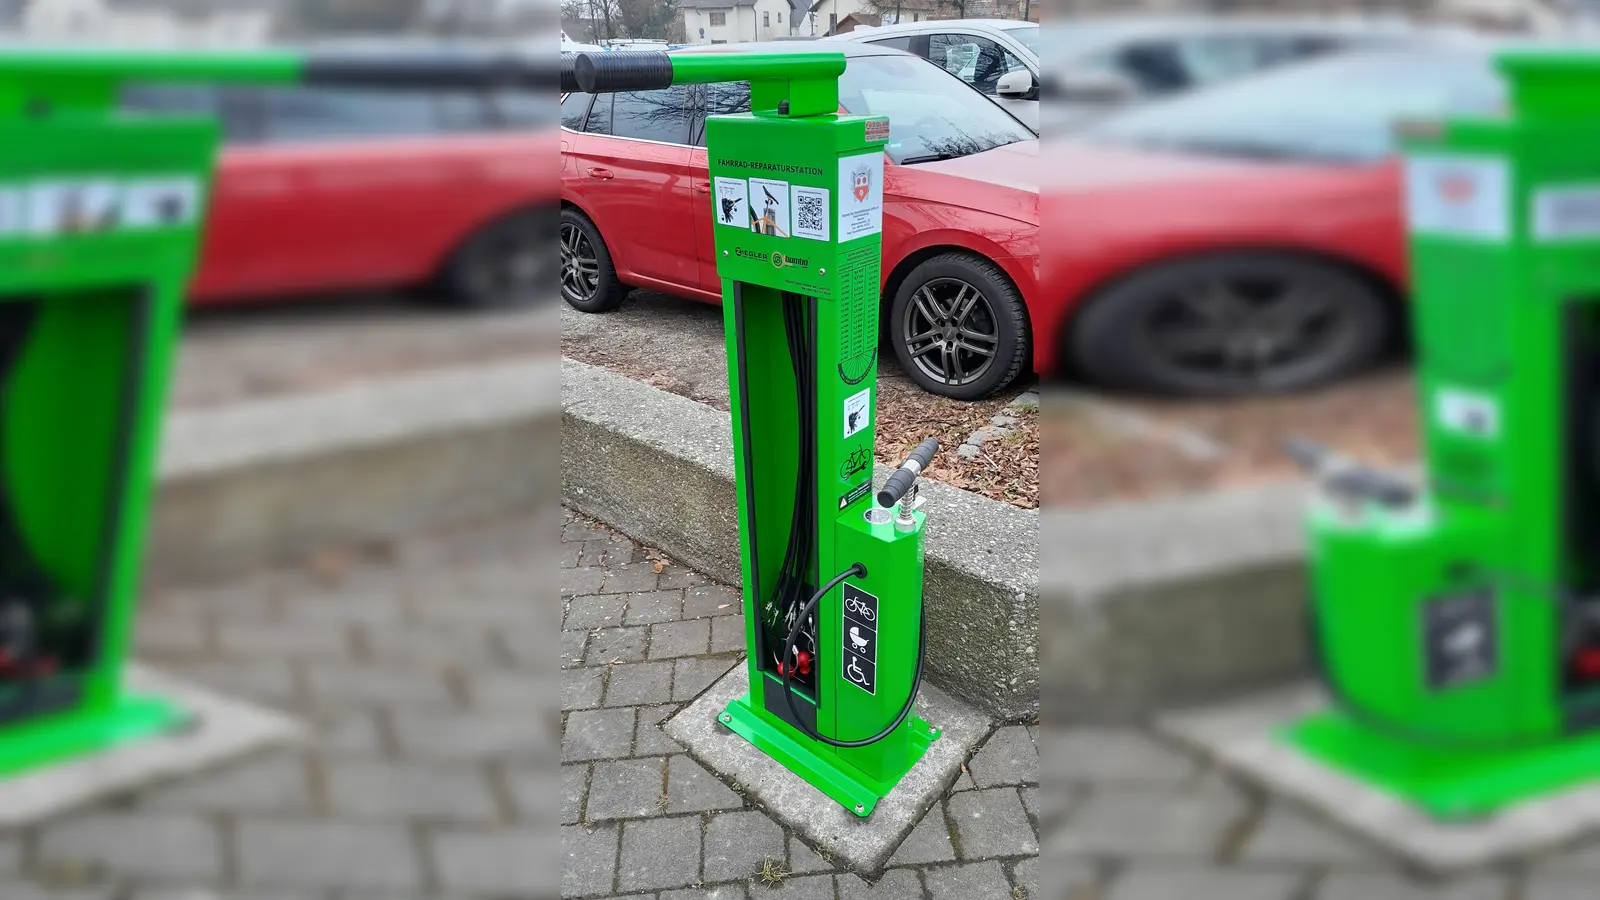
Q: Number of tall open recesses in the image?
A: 1